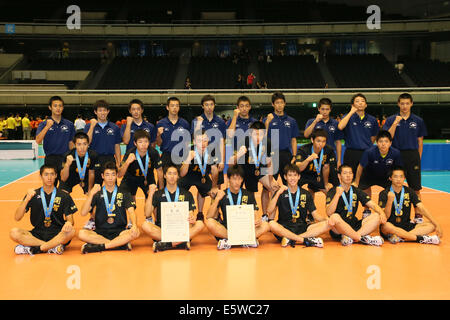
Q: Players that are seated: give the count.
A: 7